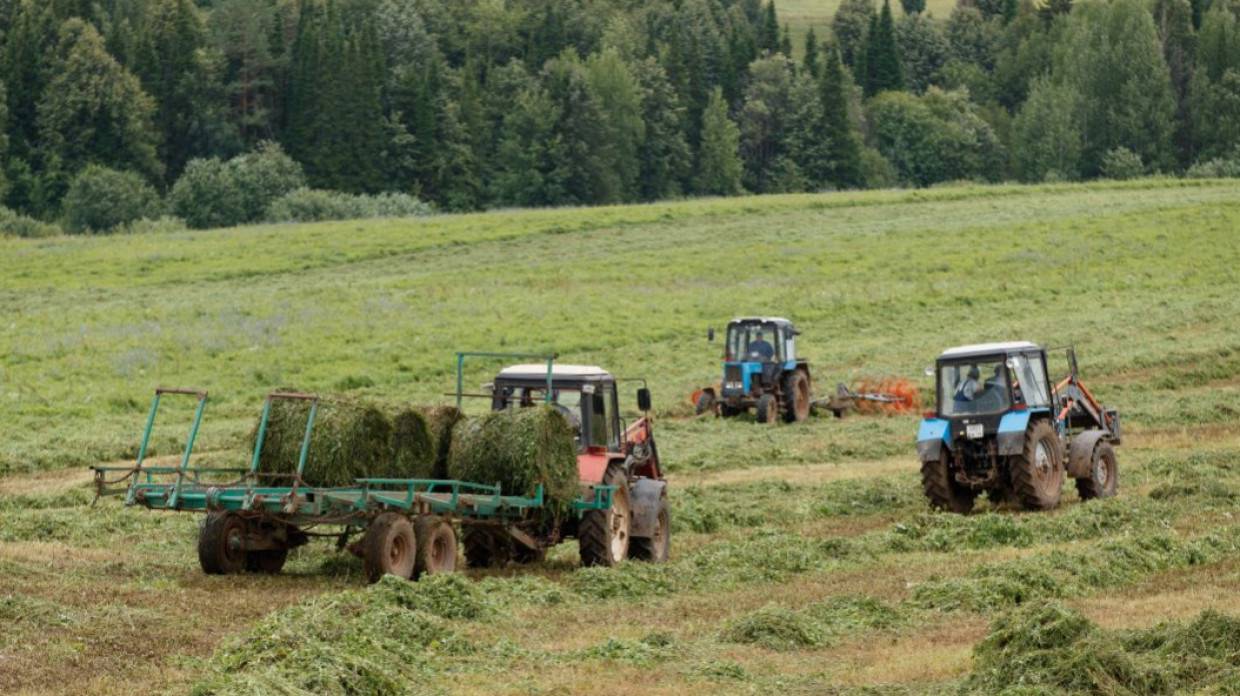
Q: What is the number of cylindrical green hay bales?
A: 4